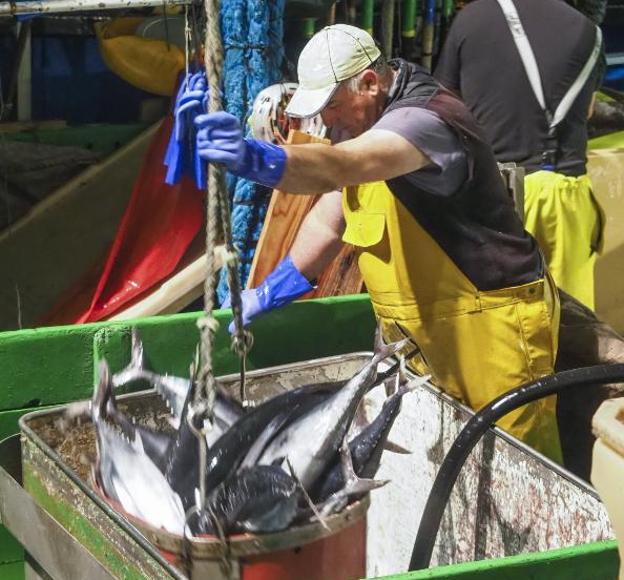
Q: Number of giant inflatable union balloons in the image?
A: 0